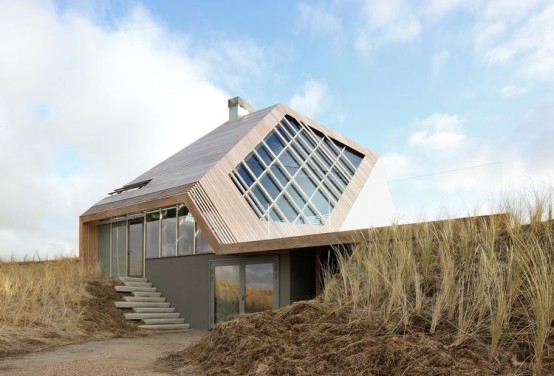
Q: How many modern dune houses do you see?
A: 1